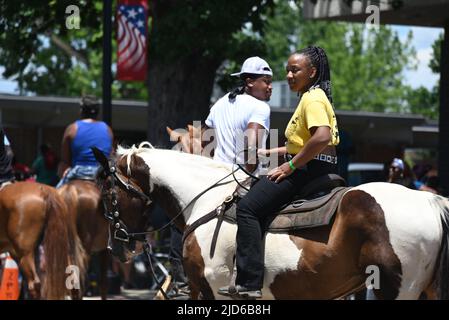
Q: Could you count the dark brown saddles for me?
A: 1